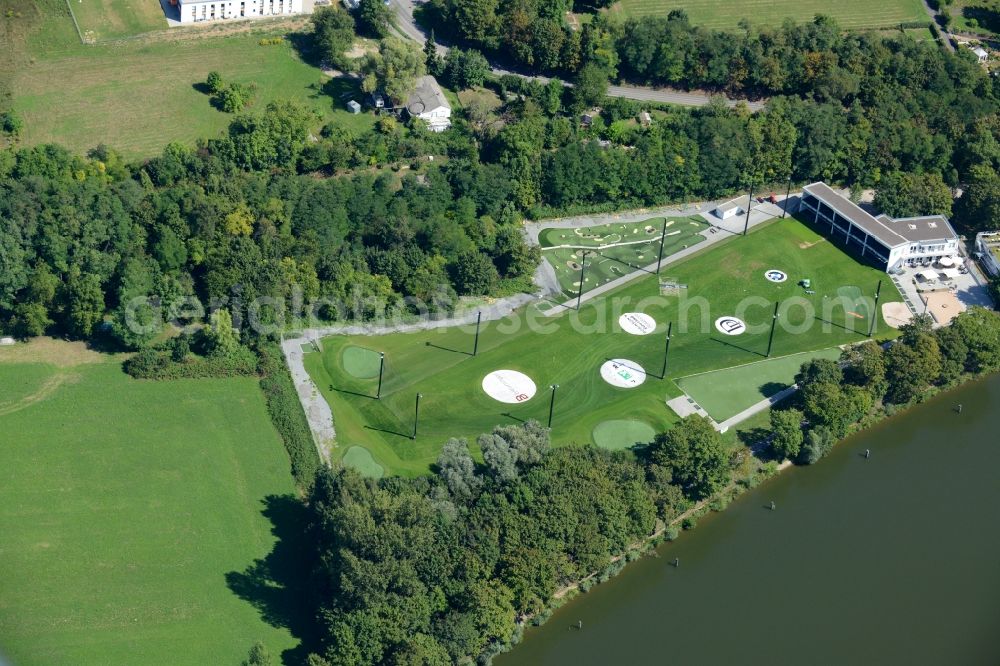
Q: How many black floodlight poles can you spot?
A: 11